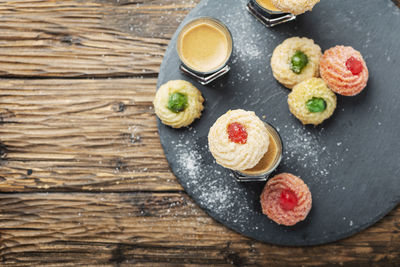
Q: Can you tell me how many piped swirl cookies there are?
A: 7